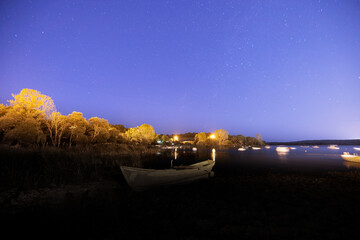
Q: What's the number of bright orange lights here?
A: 2